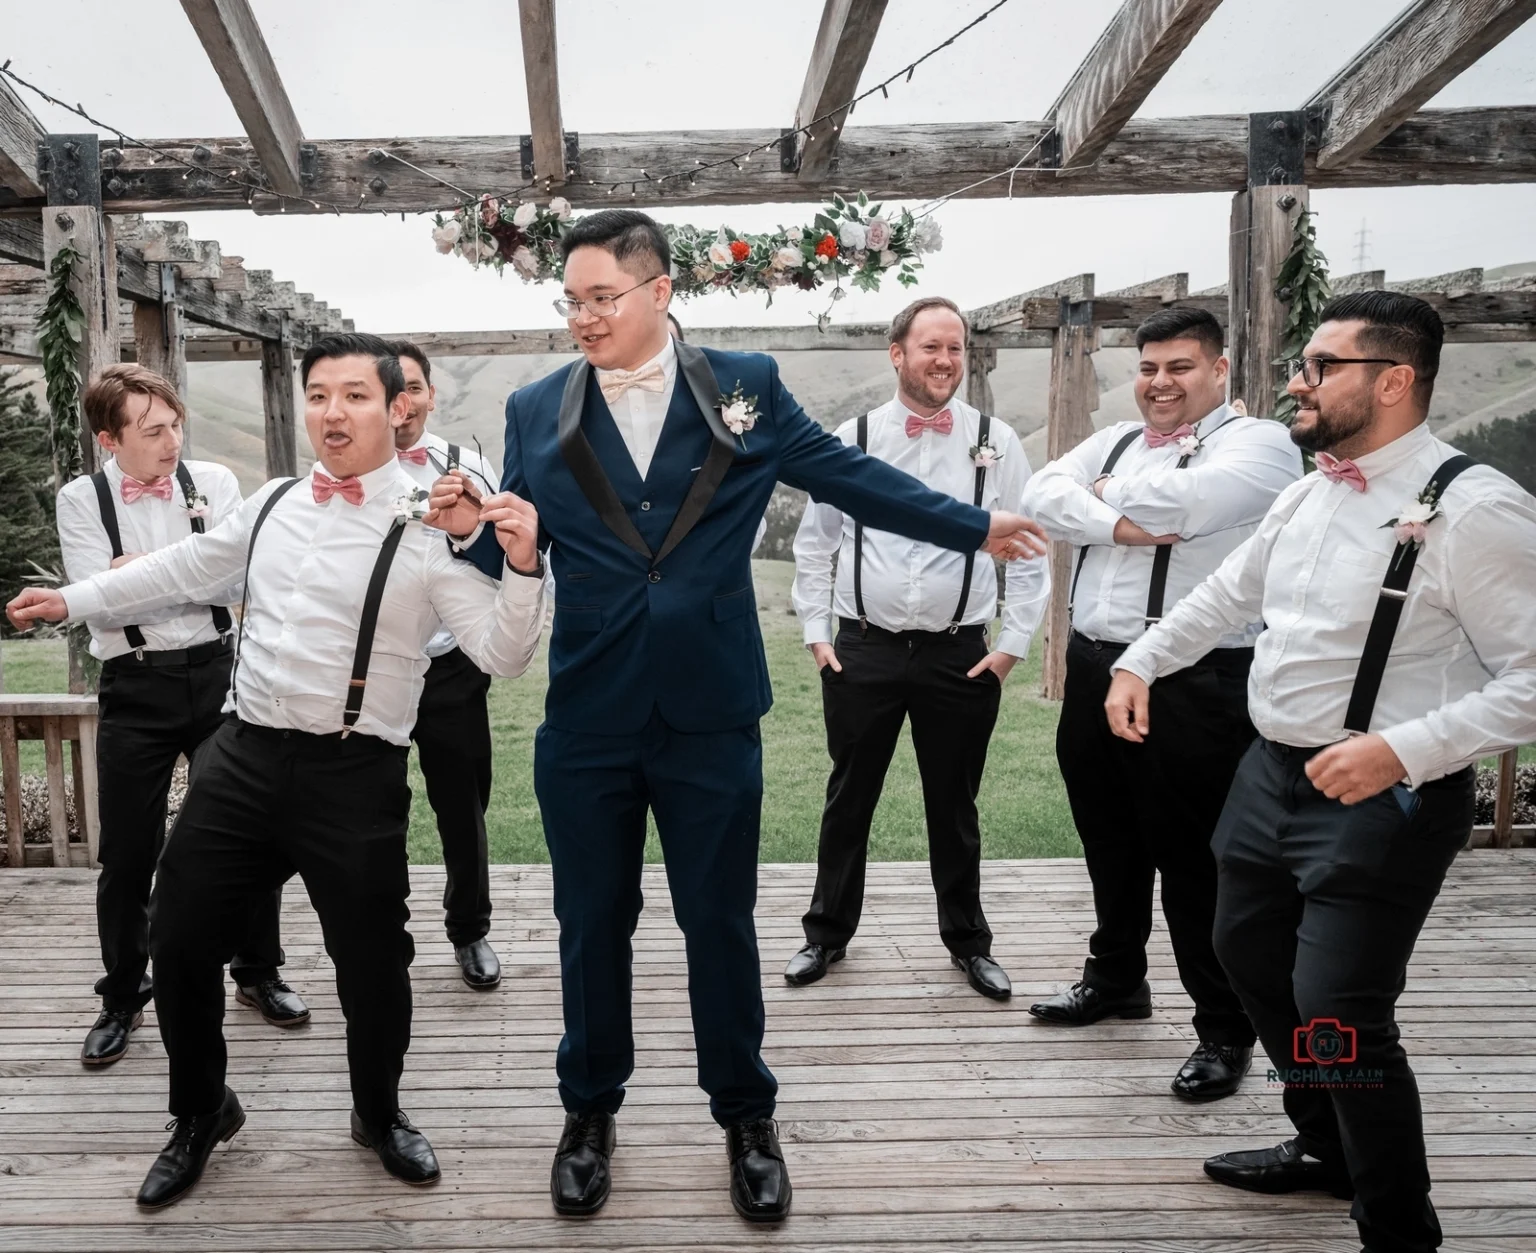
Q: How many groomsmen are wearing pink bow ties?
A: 6